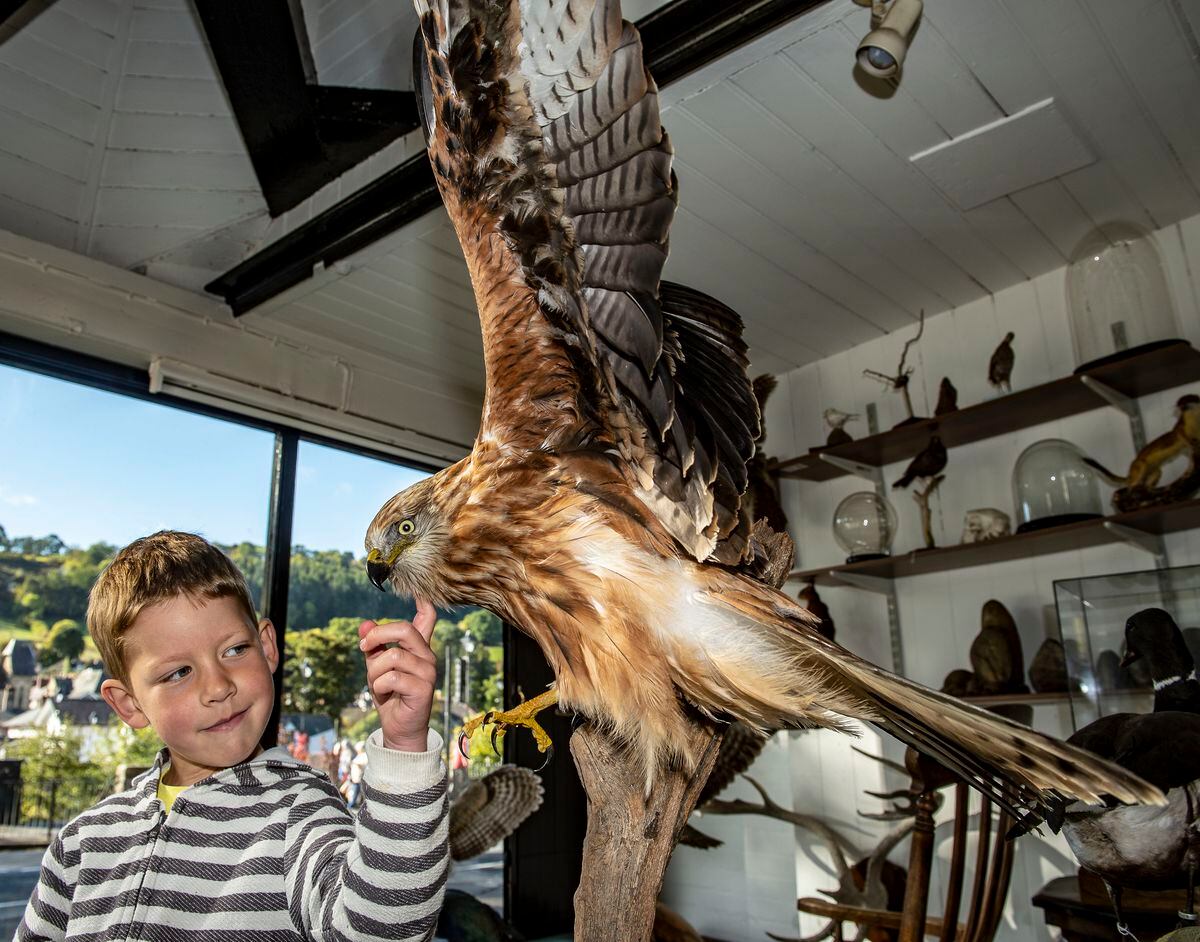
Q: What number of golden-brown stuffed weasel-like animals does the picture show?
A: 1